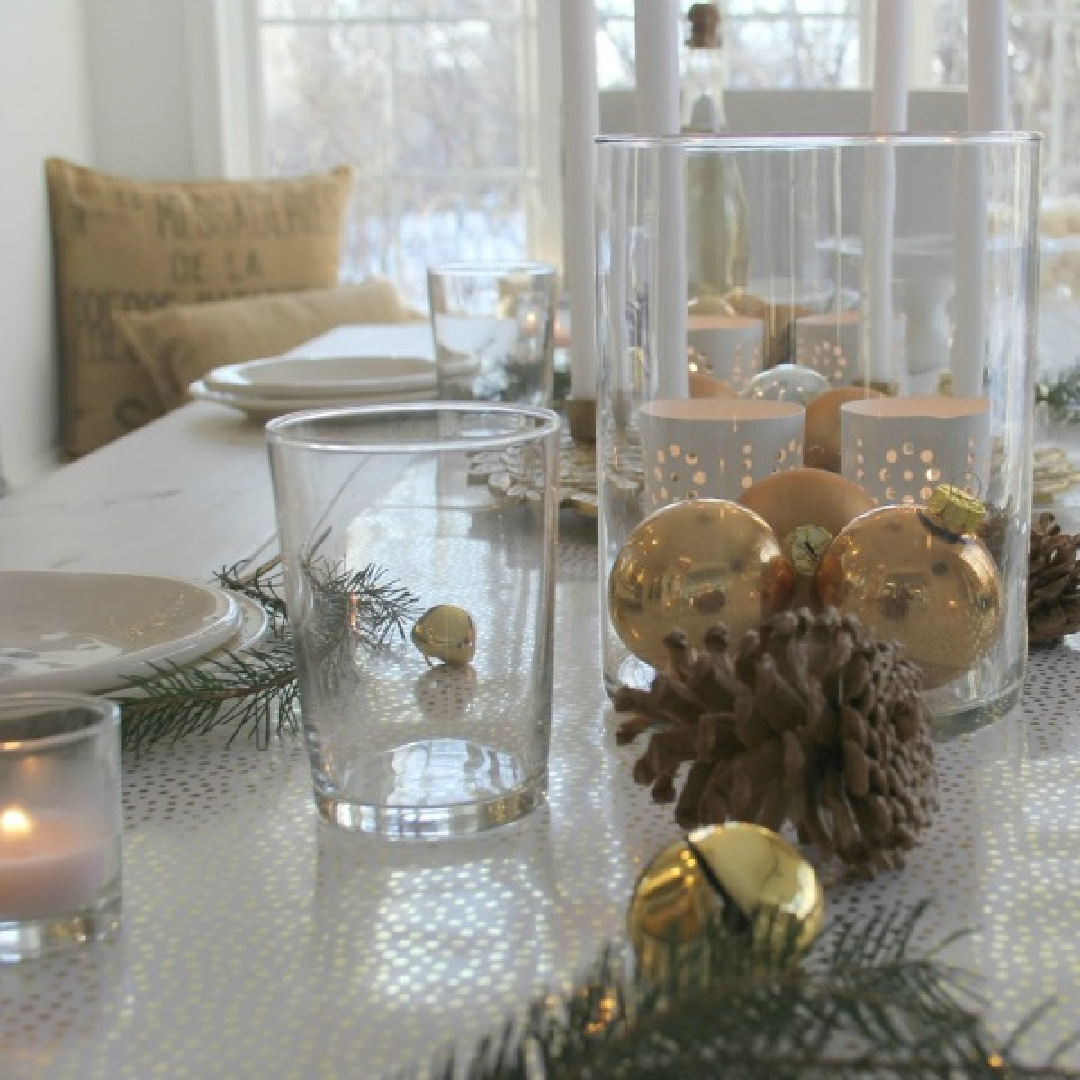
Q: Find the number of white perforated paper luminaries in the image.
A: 4